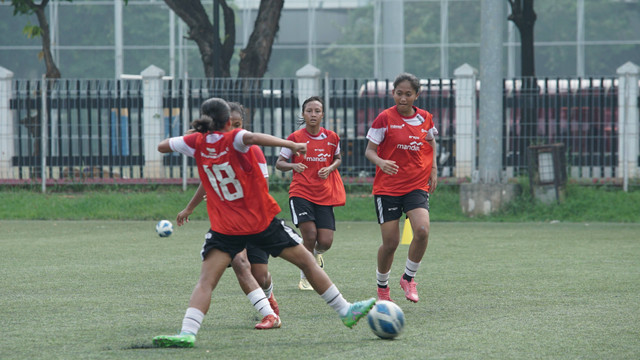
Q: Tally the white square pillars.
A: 5